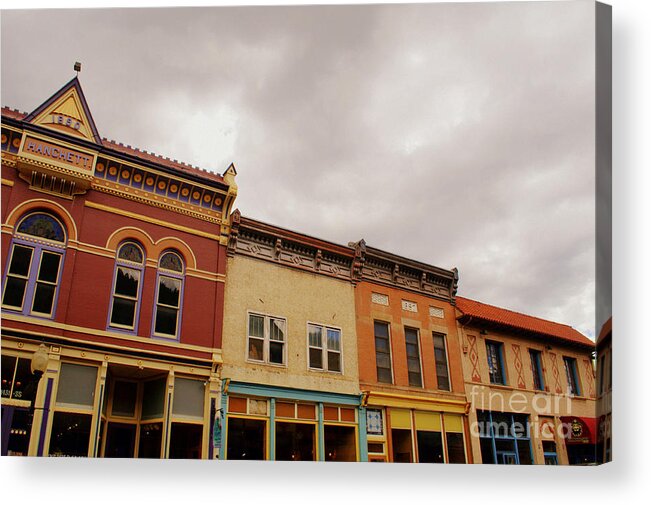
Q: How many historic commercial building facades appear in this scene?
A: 4